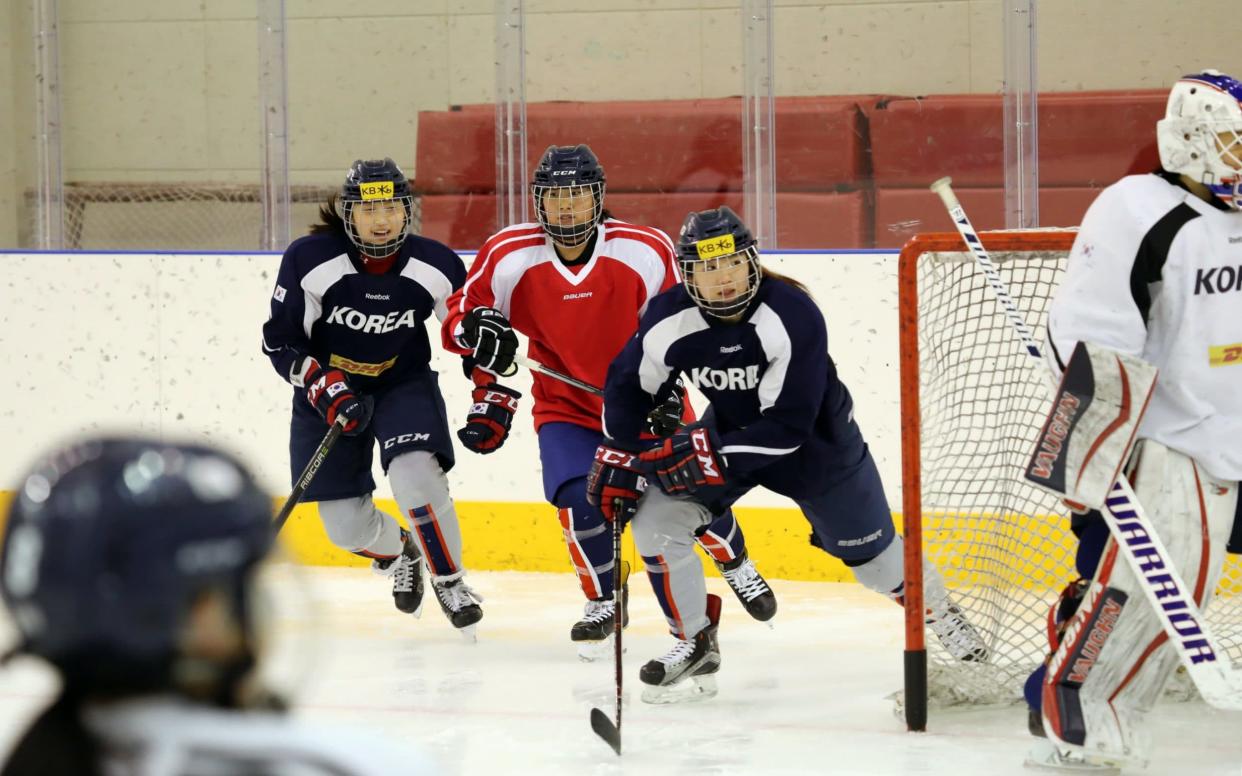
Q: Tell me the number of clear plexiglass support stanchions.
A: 5